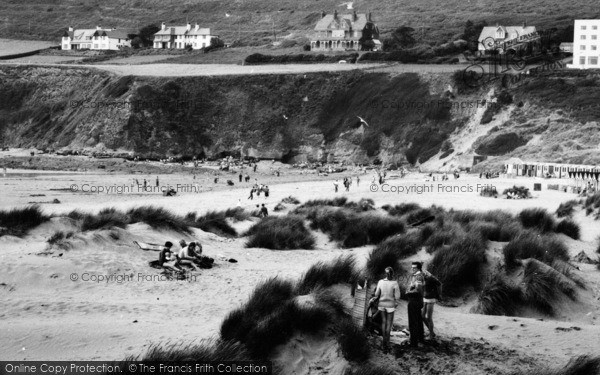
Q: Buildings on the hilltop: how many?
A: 5